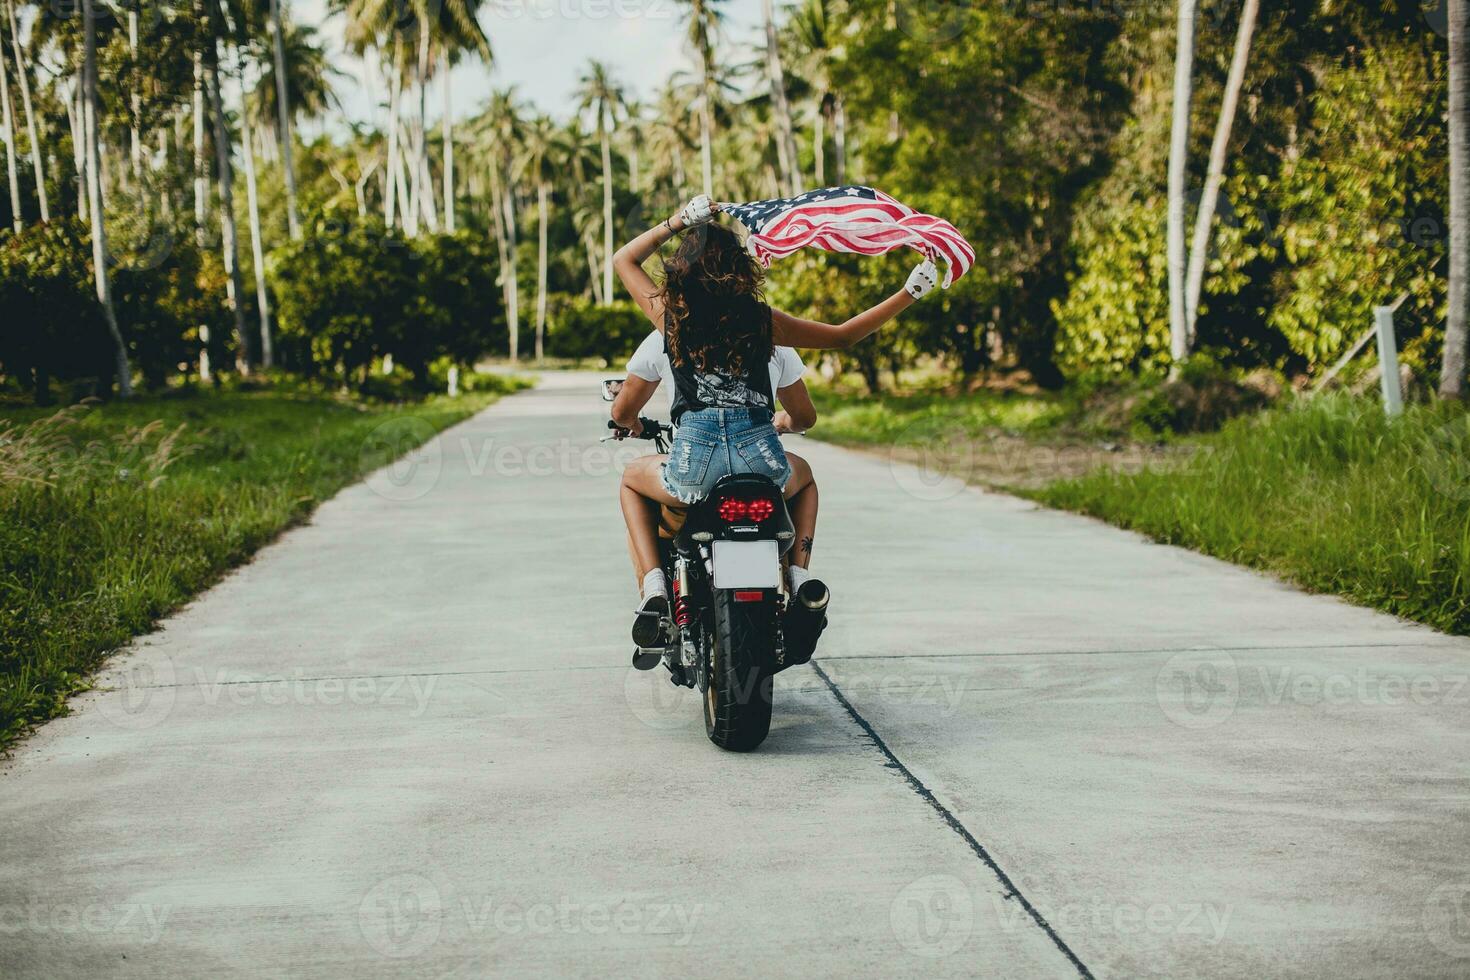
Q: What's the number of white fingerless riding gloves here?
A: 2